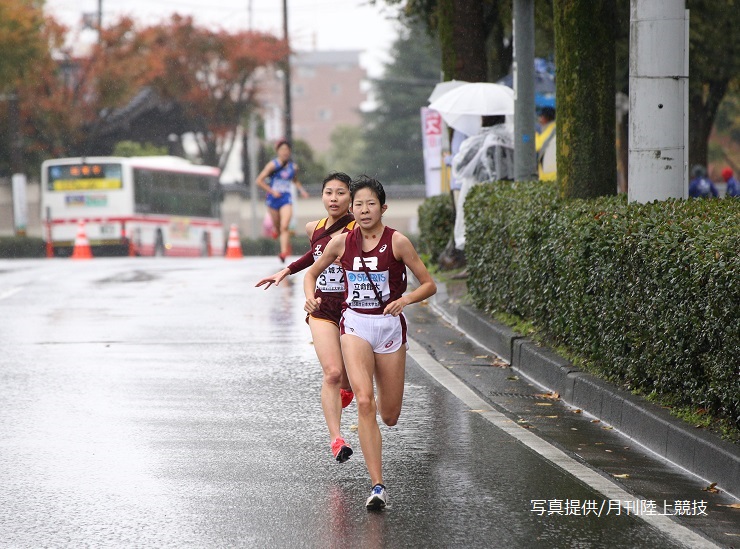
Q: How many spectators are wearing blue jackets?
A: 2